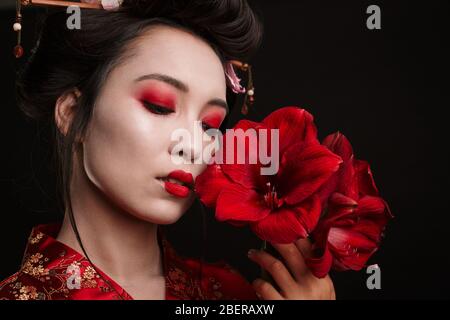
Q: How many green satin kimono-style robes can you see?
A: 0